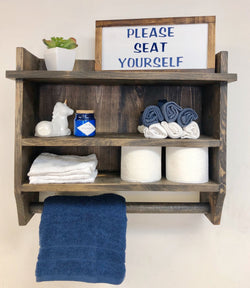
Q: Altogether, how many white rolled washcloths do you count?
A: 3